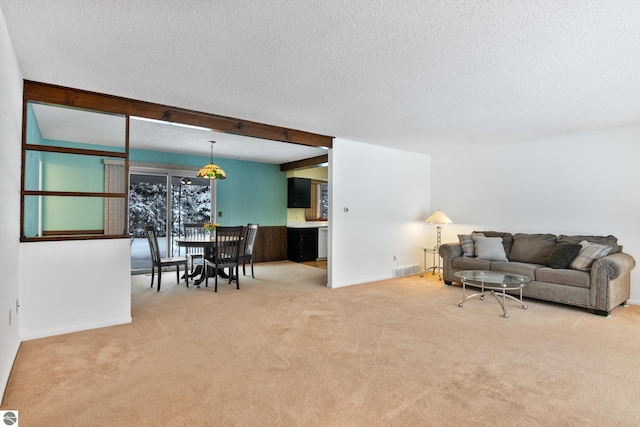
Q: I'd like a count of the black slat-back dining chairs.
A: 4